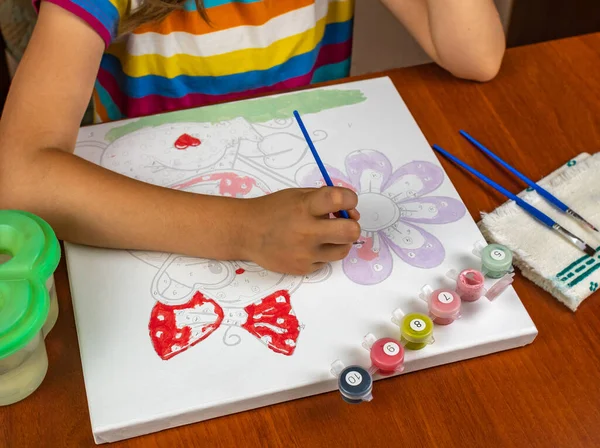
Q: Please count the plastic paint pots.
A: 6